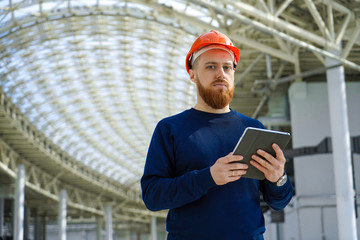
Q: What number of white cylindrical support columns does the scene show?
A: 5